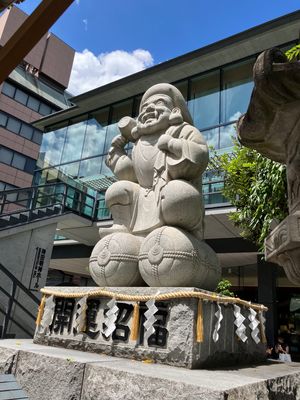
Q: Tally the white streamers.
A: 7